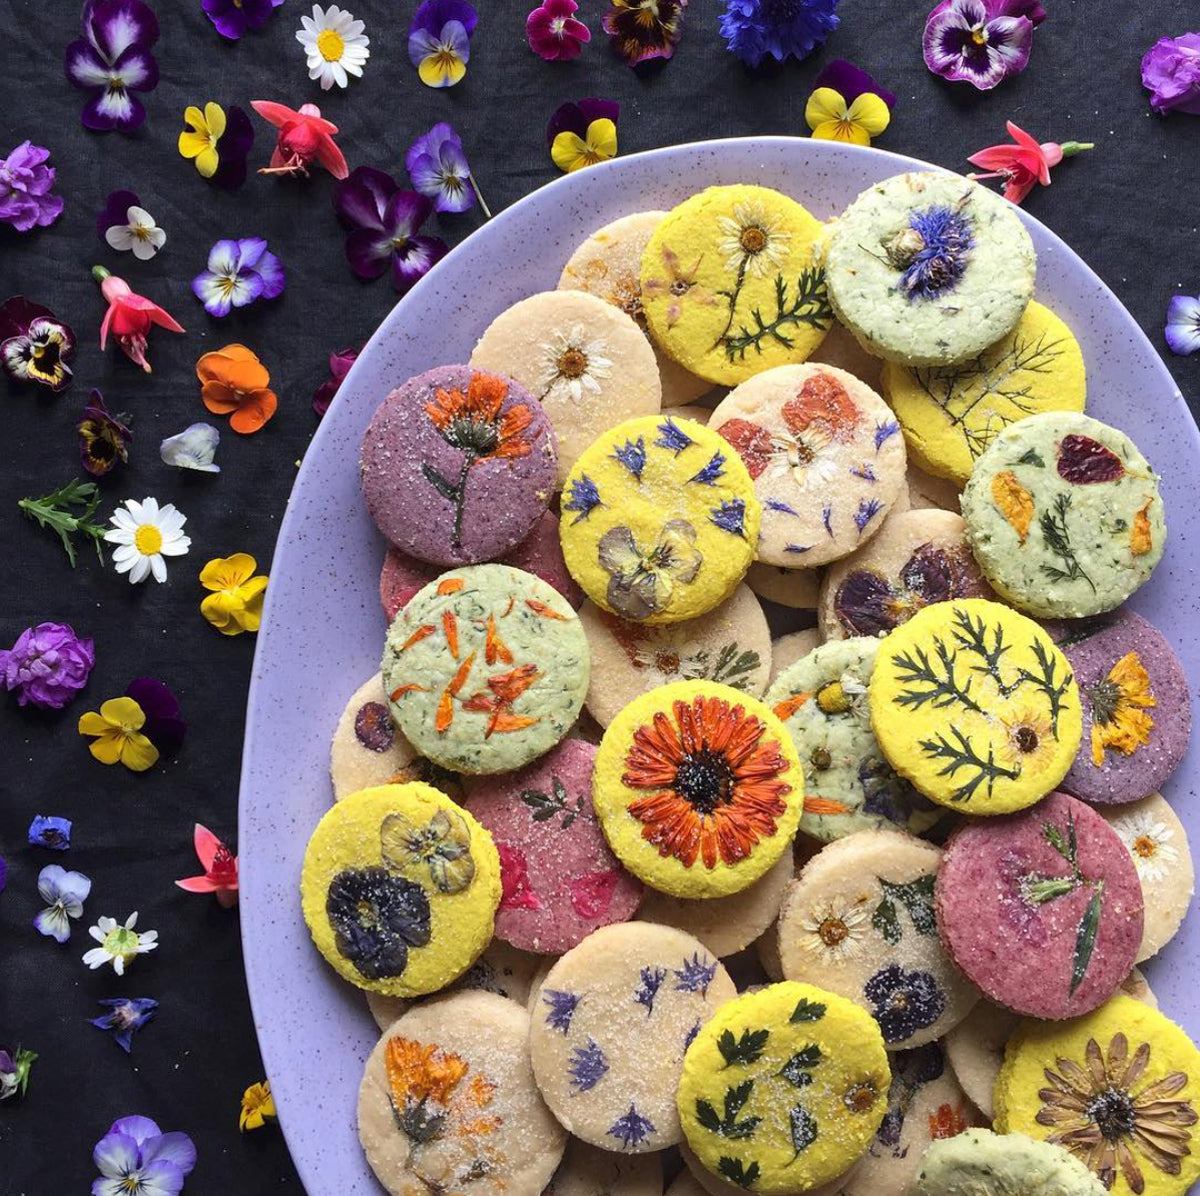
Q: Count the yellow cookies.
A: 8